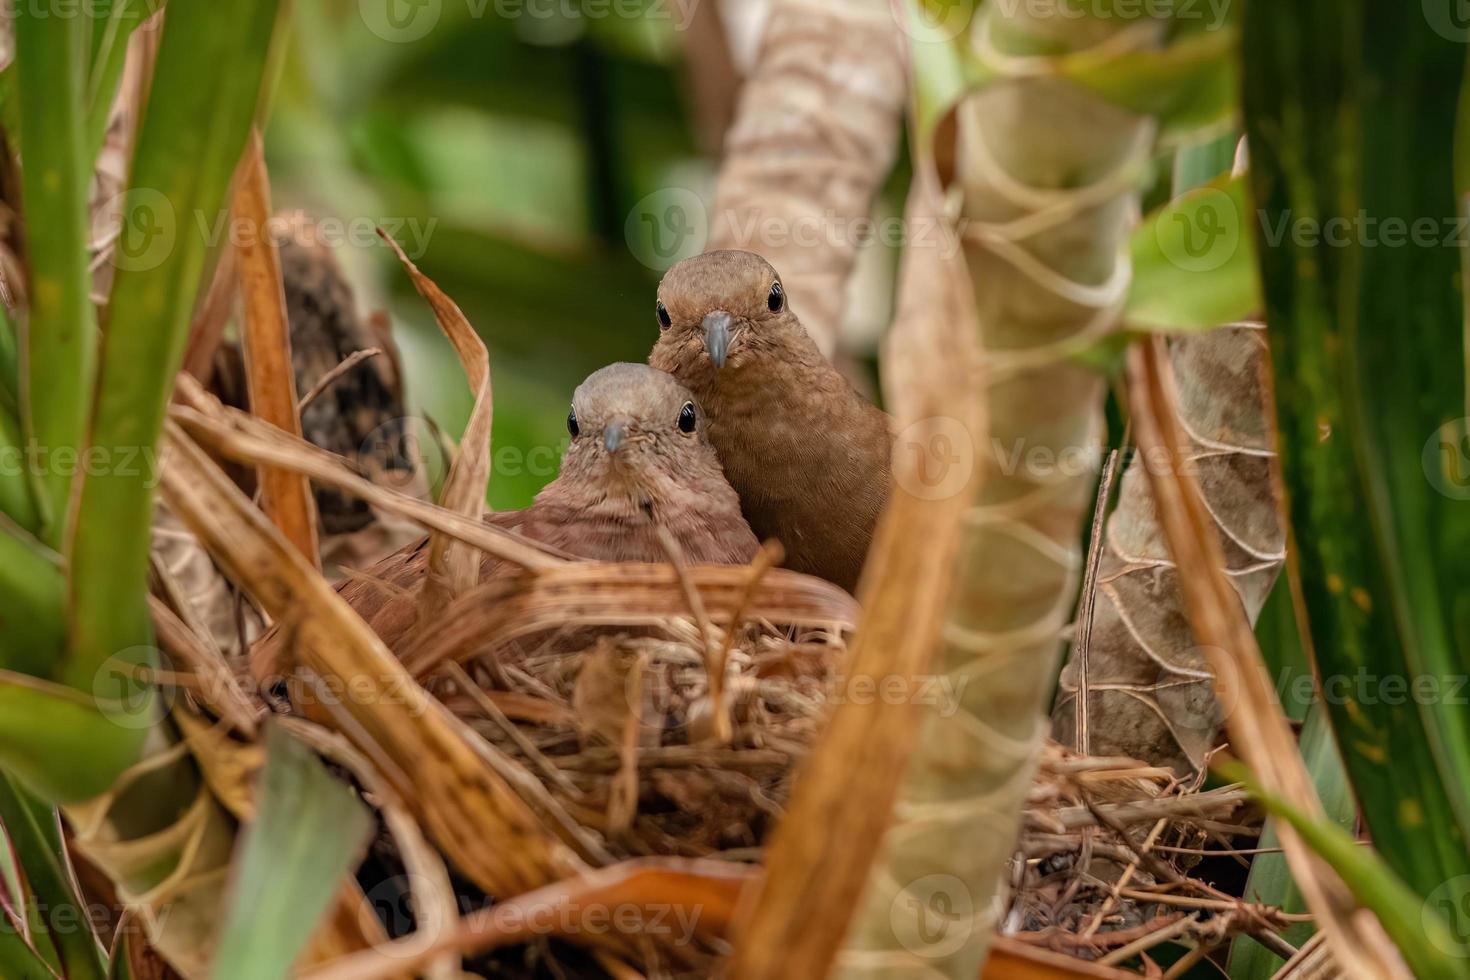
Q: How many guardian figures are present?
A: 2